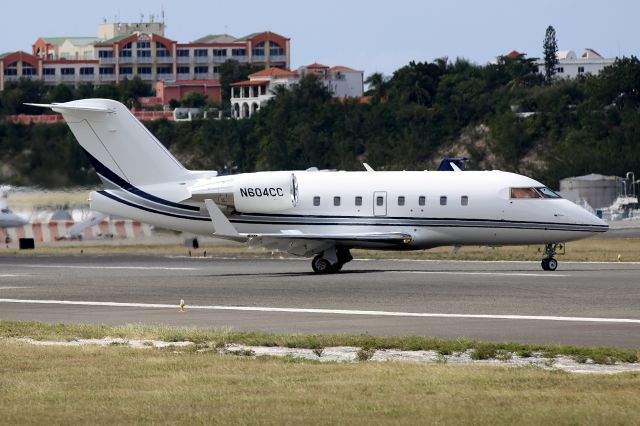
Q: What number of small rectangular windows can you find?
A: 8